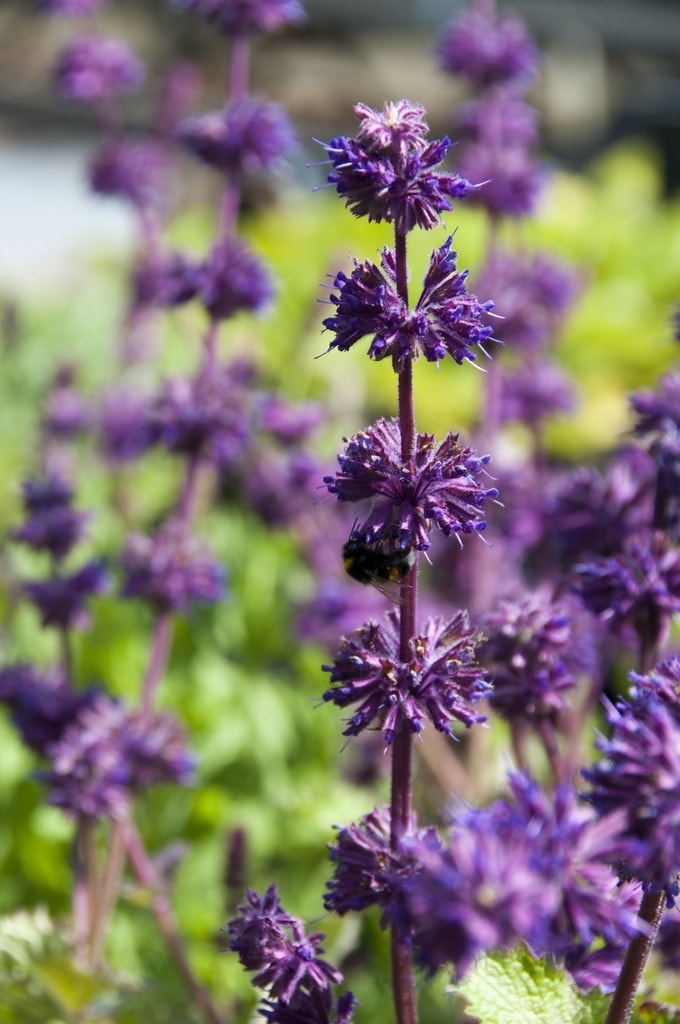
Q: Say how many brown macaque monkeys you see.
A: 0